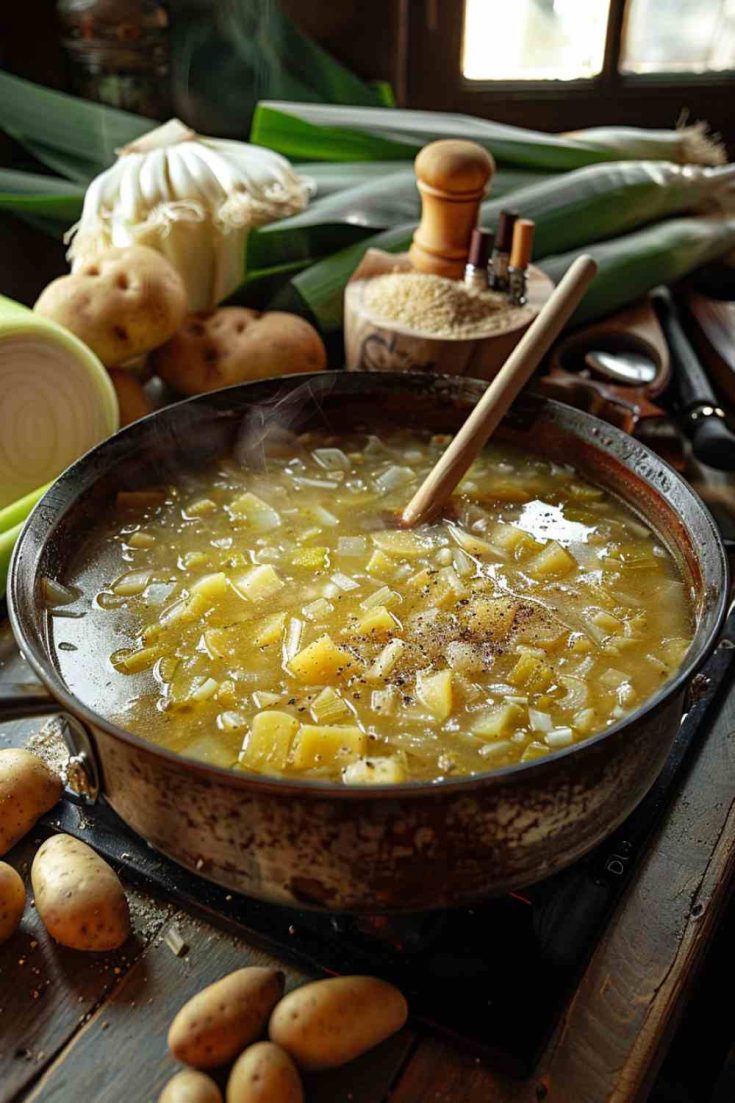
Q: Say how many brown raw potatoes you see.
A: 10